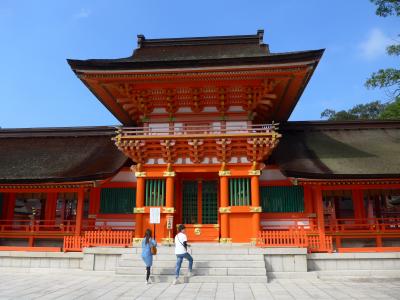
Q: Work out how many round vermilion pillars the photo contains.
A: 4